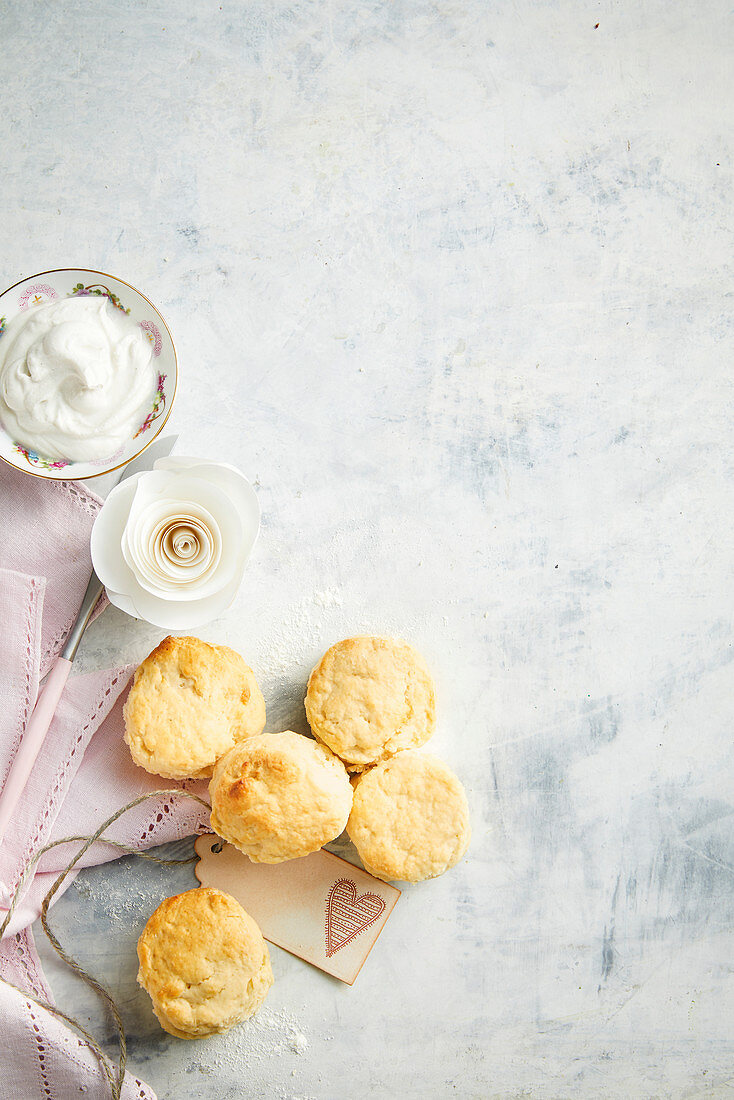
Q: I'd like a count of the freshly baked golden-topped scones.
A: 5